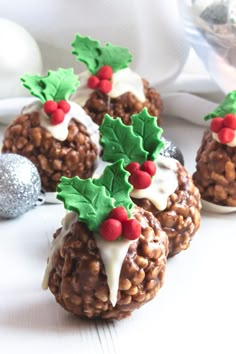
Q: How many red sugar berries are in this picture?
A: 15